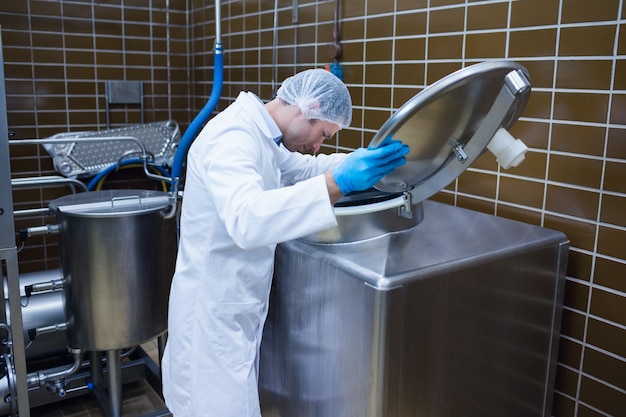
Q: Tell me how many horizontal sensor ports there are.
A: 3